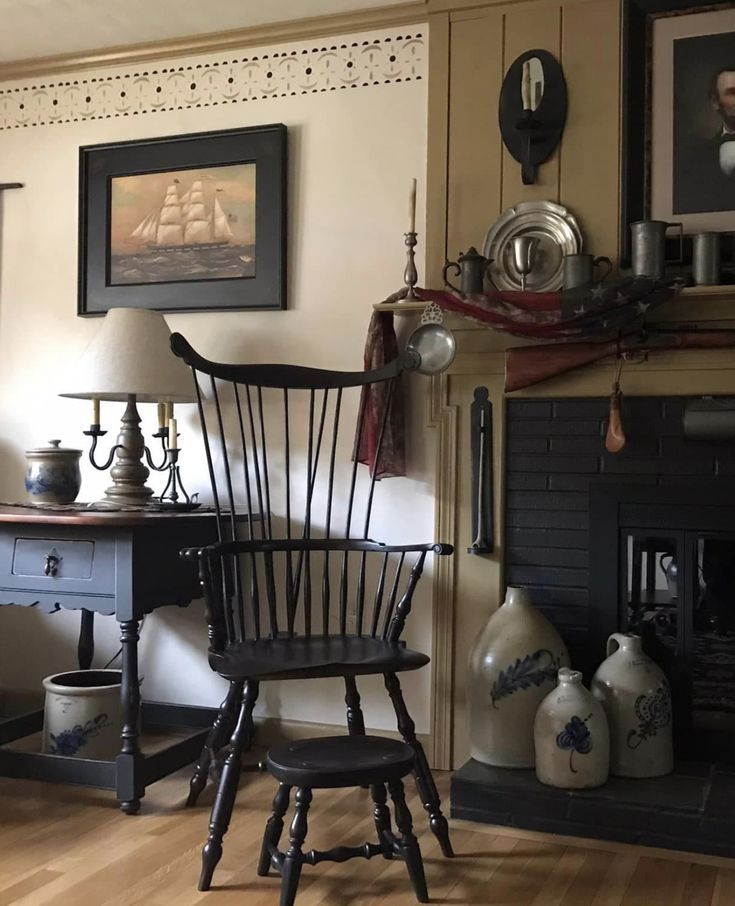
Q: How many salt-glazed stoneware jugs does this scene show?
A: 3